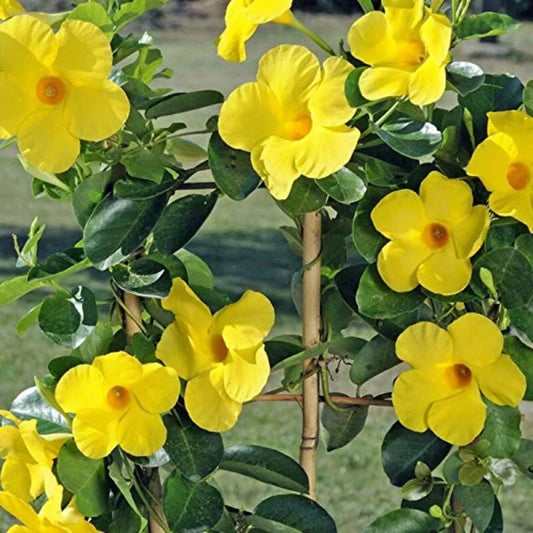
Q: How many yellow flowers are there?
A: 11